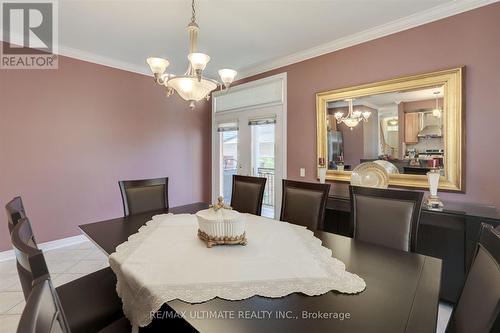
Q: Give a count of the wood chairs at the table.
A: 8